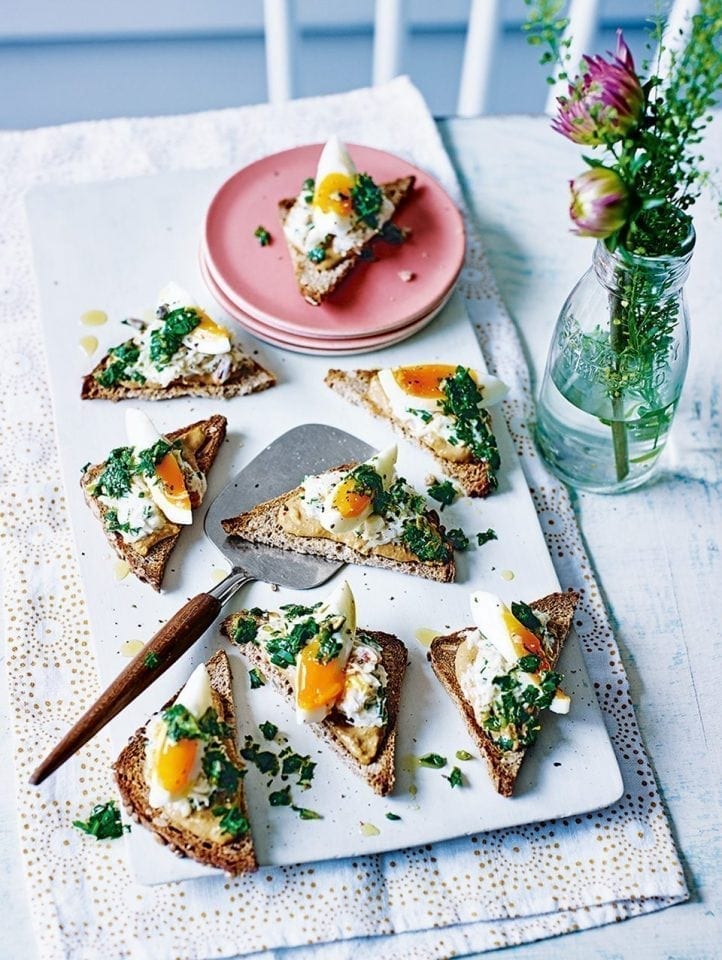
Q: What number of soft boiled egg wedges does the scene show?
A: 8